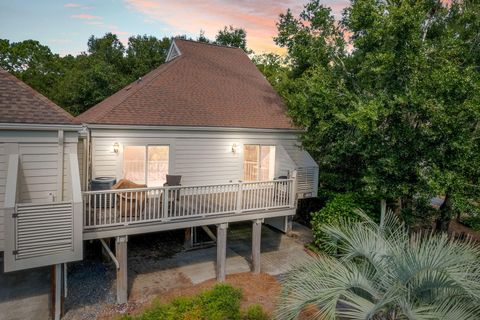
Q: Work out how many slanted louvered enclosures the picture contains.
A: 2